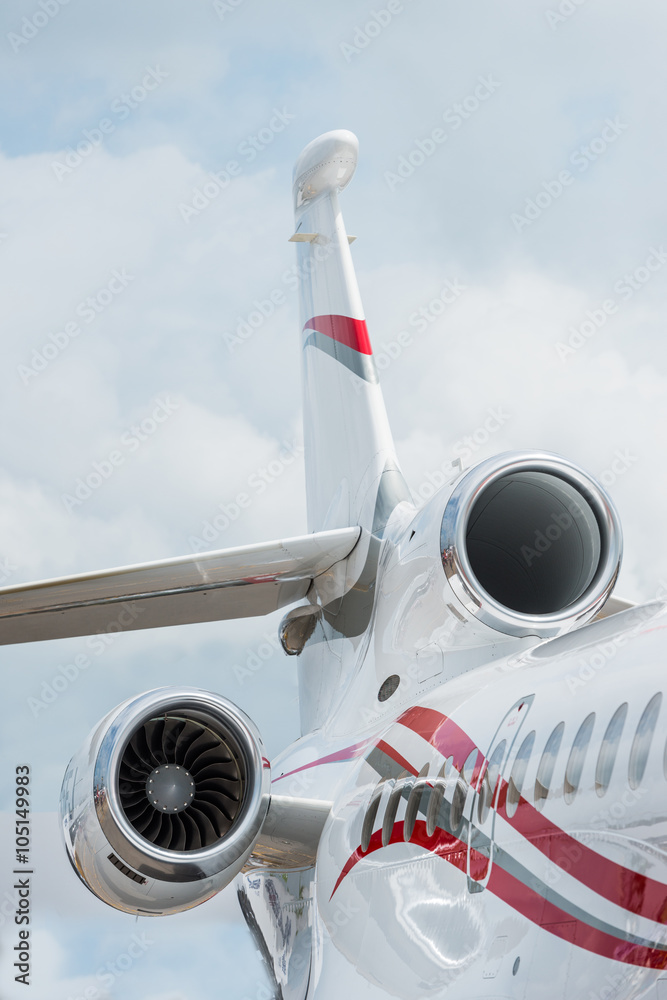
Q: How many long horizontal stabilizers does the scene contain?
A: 1